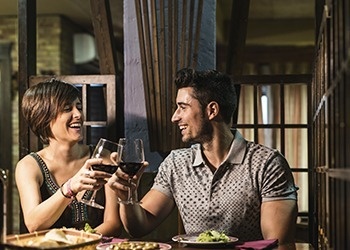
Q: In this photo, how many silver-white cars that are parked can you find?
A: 0